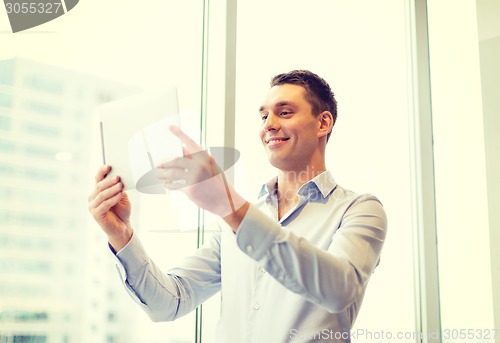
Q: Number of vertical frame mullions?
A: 2